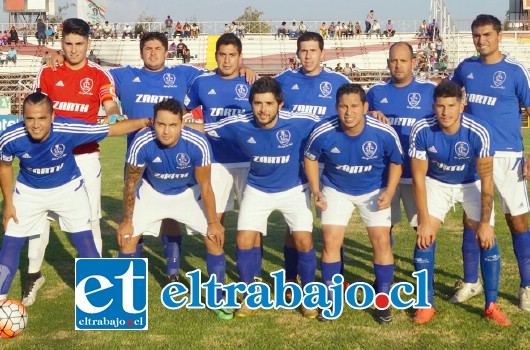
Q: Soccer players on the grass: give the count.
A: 11